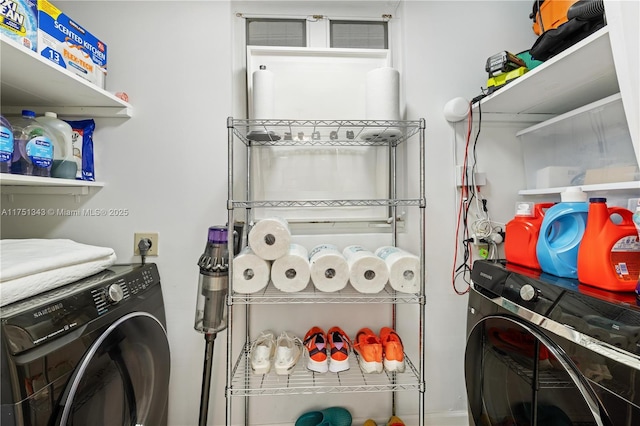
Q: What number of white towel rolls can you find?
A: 8